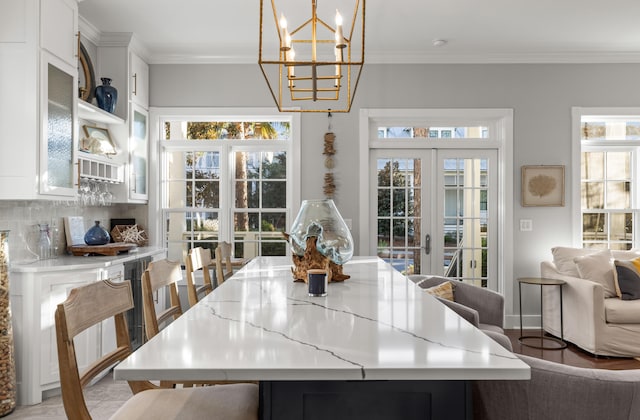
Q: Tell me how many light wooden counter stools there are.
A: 4